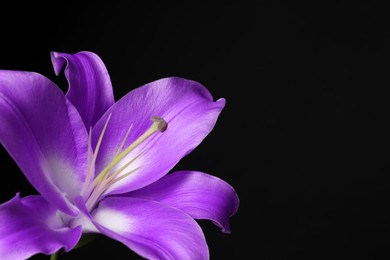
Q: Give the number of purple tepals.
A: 6